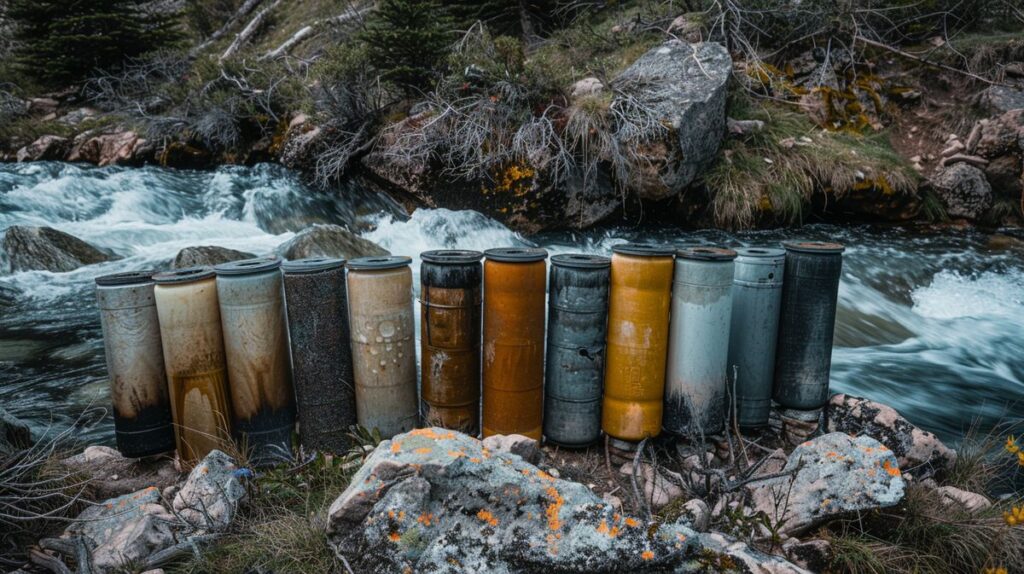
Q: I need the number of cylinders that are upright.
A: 12